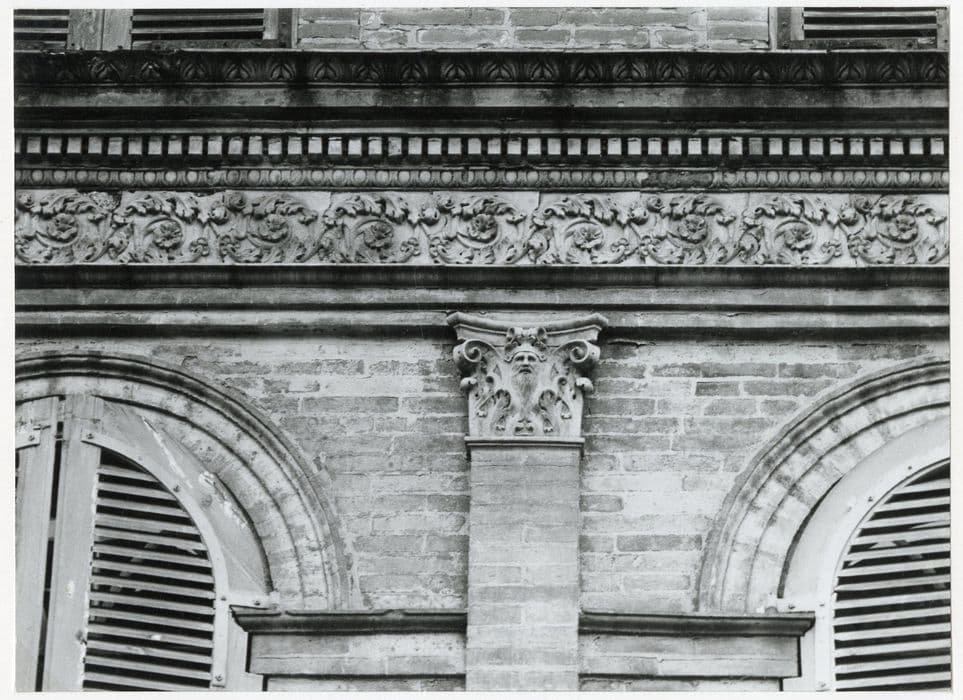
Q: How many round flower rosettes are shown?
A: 9